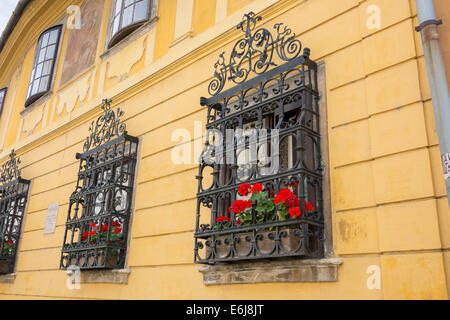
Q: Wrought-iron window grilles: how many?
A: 3